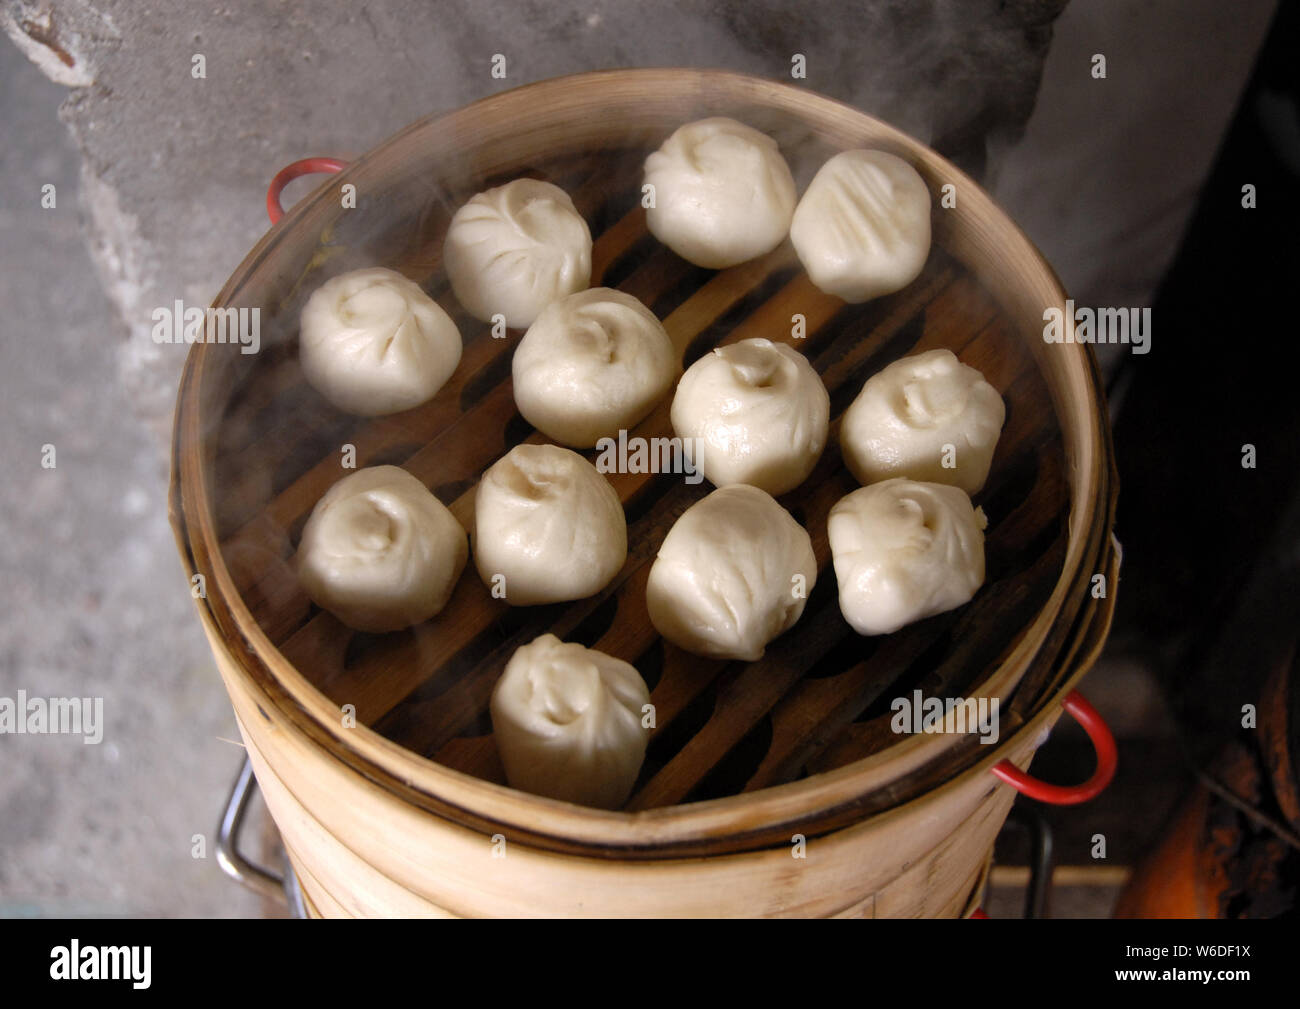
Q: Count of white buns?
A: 12